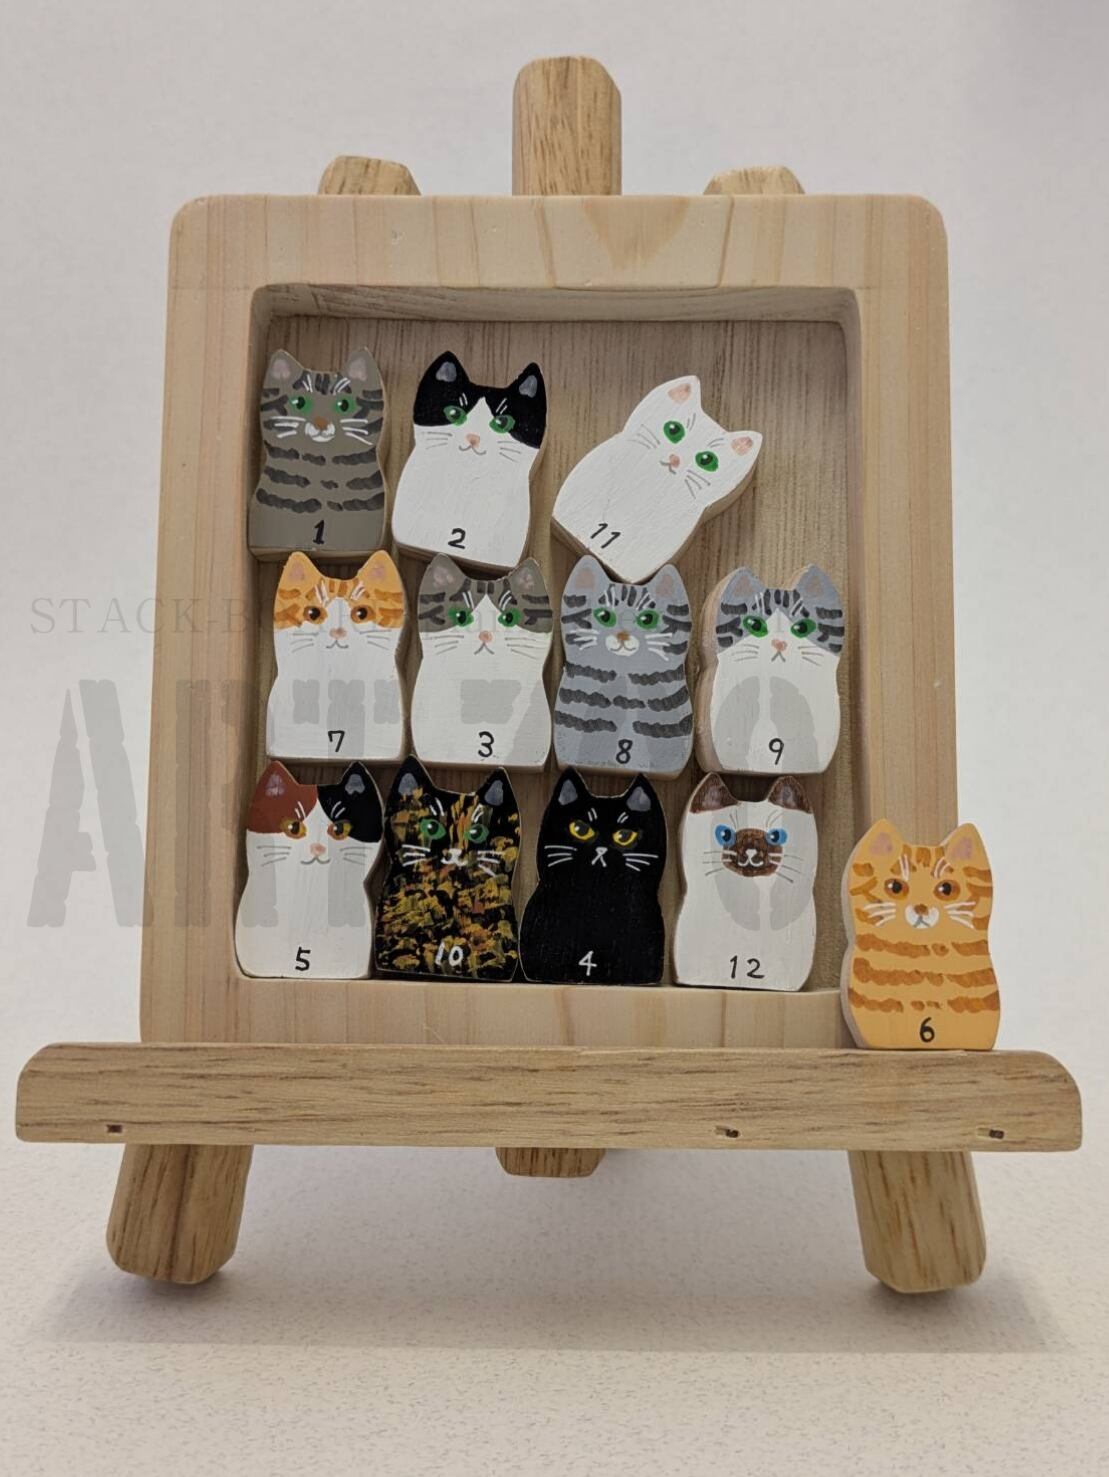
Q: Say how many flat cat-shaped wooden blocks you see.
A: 12